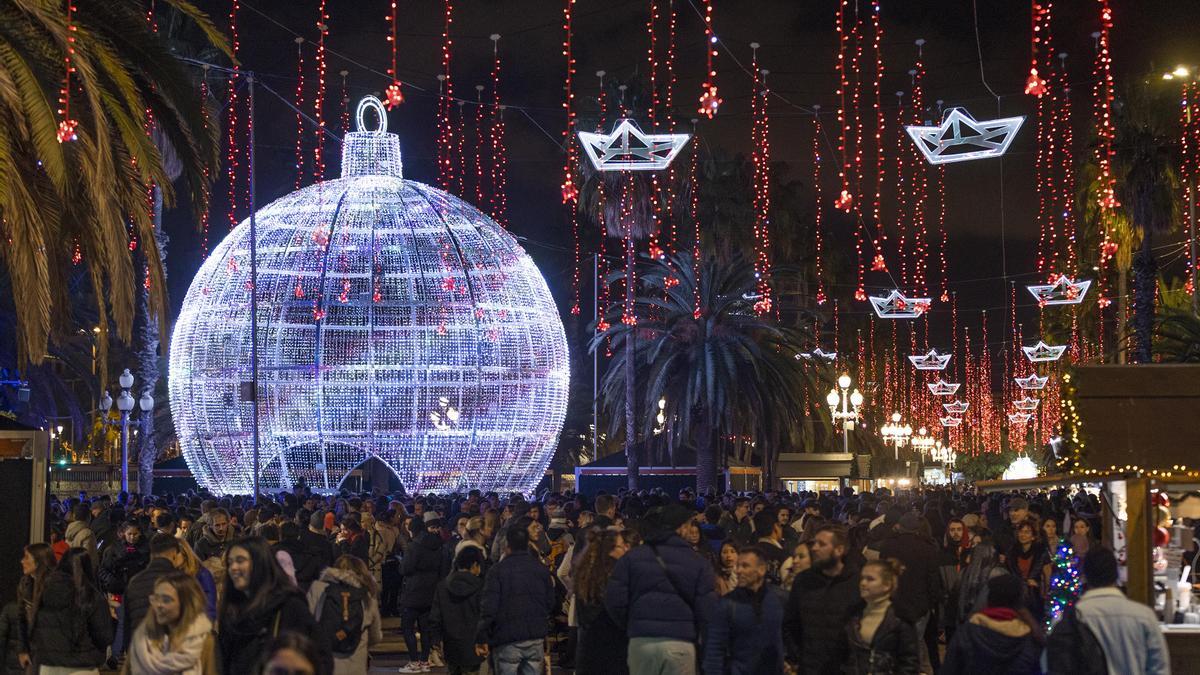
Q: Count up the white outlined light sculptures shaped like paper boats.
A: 13